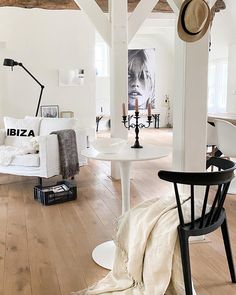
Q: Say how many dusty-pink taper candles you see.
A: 3